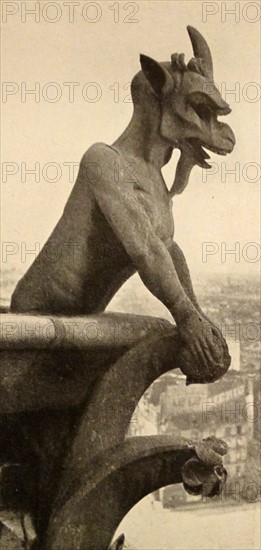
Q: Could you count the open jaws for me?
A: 1